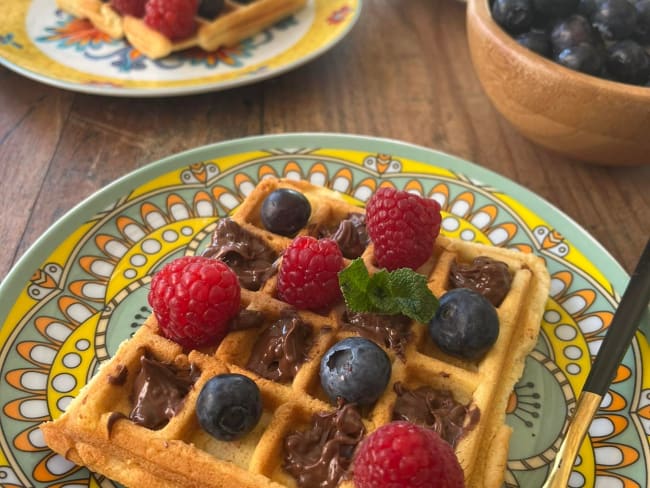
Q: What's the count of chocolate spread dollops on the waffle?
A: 8